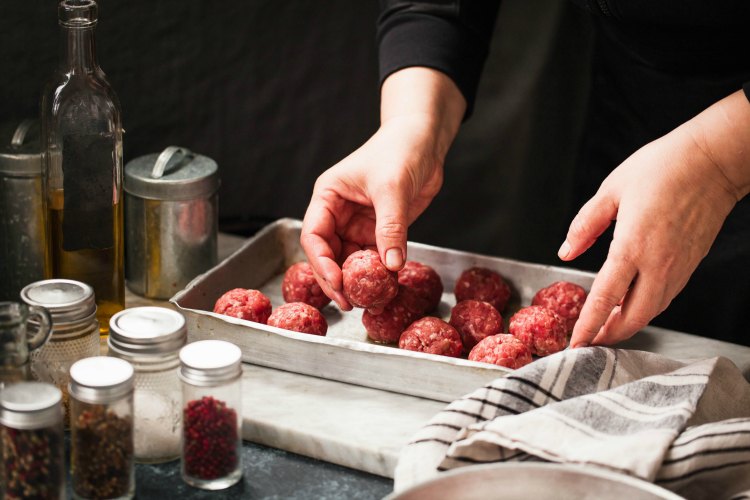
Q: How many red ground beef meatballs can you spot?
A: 12